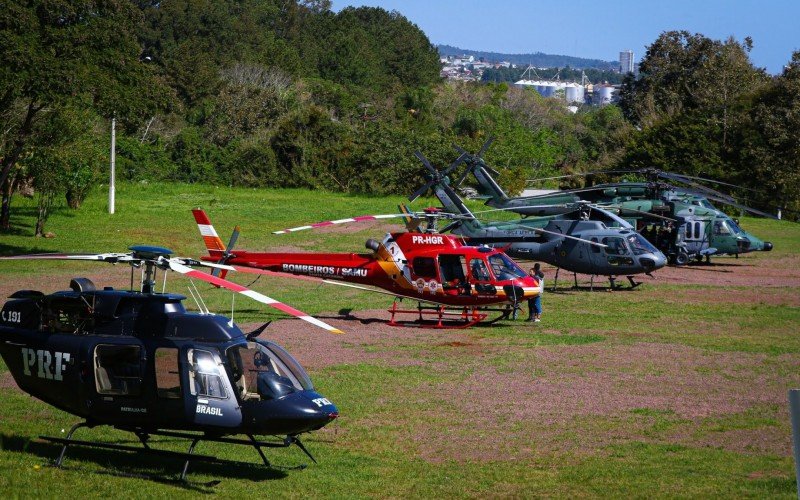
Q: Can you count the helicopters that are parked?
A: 5